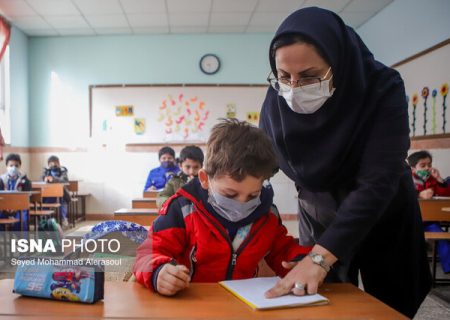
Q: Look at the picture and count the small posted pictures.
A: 4